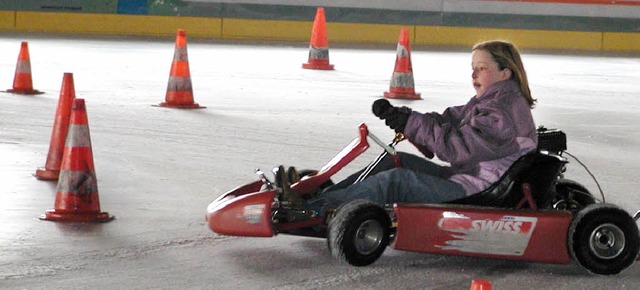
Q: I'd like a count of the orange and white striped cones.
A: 5